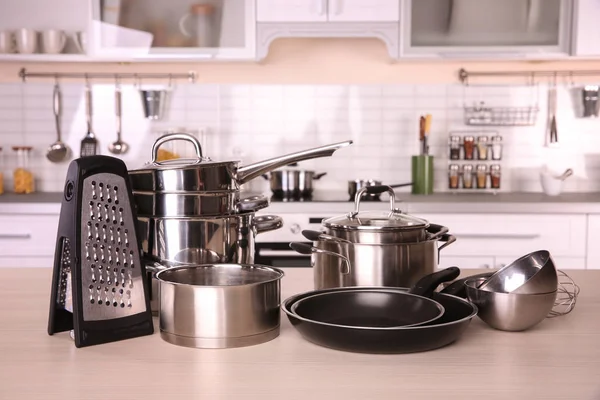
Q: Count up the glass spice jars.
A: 8